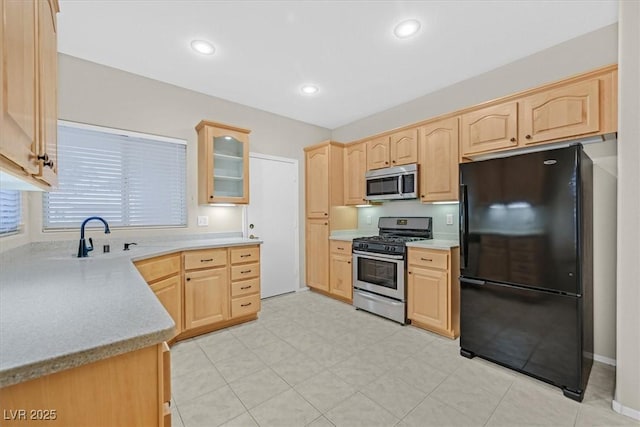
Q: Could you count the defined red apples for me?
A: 0